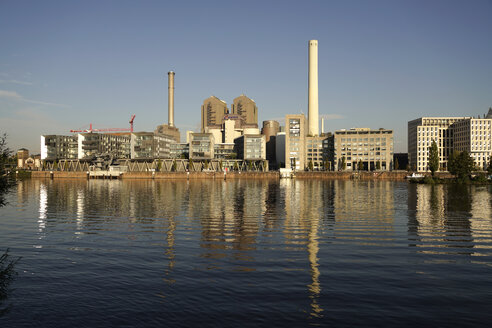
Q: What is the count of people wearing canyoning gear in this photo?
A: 0